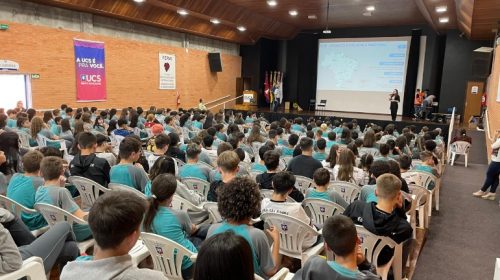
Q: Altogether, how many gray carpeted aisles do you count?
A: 1